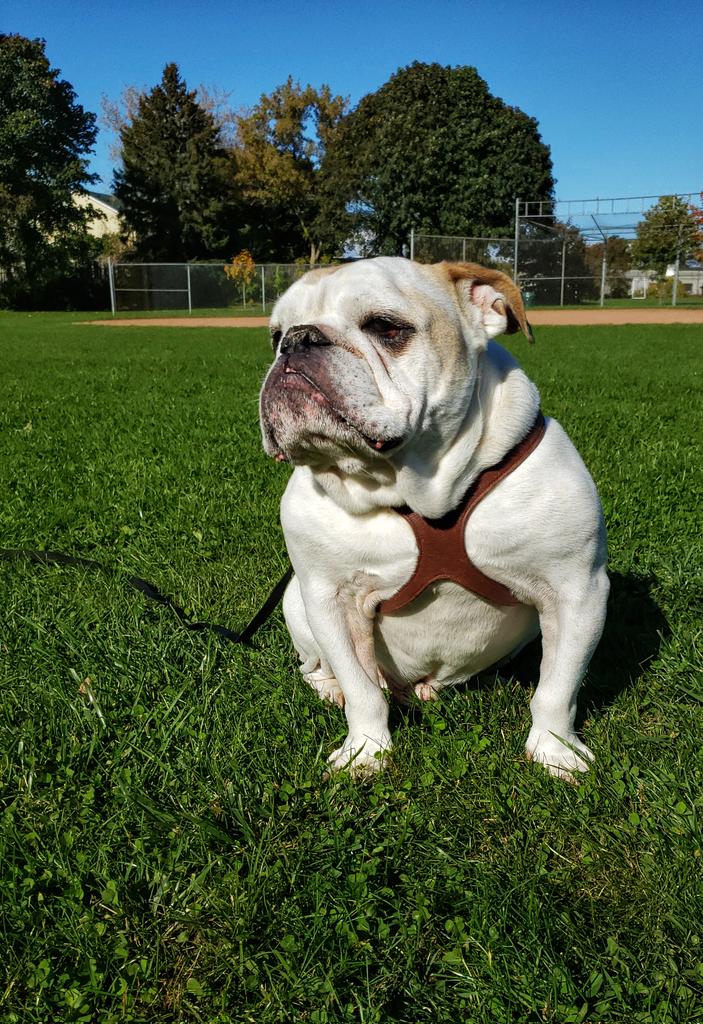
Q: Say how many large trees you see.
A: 4